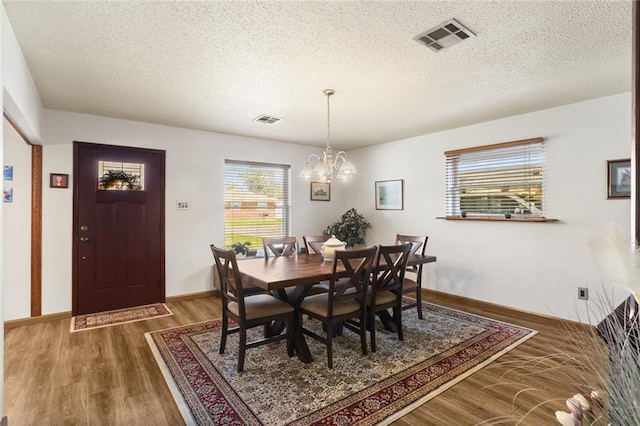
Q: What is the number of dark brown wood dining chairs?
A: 6